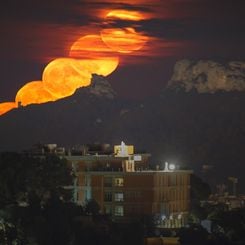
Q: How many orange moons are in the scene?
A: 5